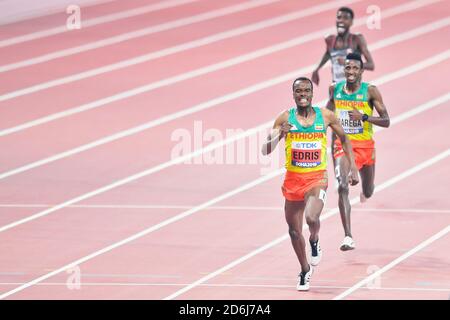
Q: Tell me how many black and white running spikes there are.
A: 2